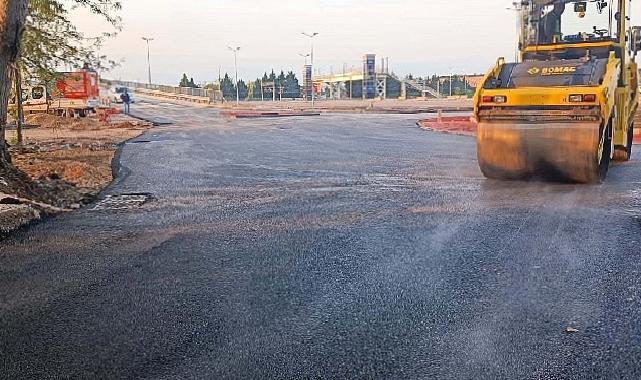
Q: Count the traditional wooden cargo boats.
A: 0